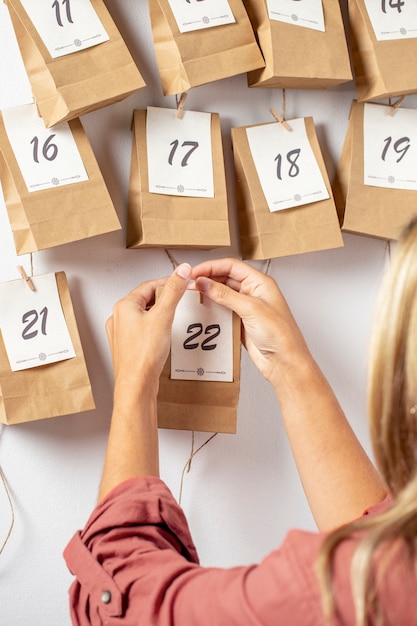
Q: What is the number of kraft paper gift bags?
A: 10